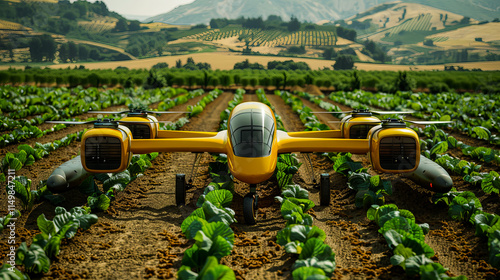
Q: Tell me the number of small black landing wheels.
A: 3